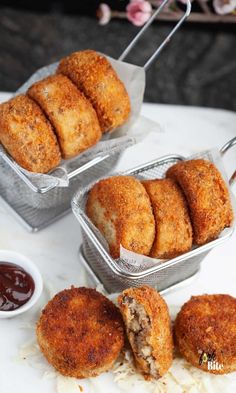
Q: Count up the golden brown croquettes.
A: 9